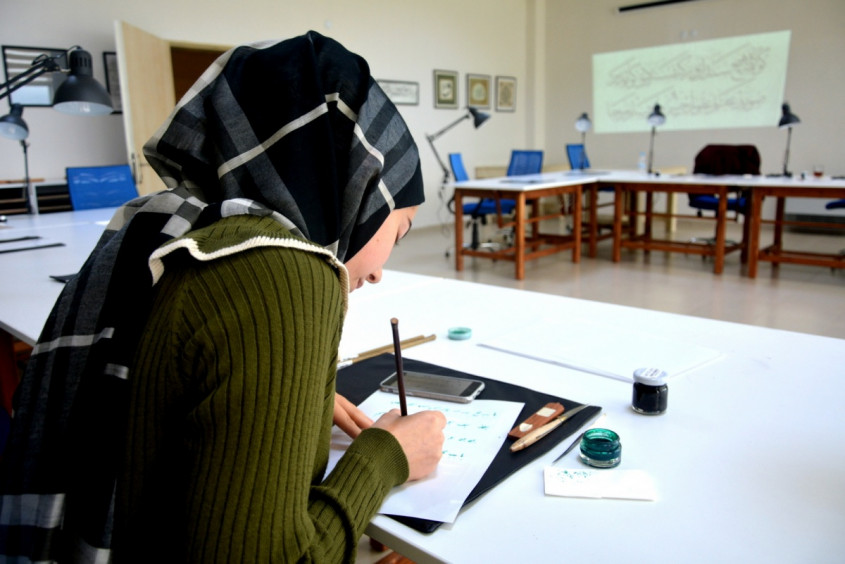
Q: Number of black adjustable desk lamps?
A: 6